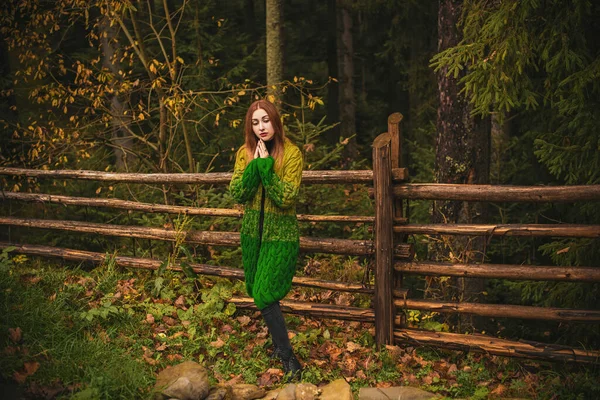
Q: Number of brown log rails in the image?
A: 10